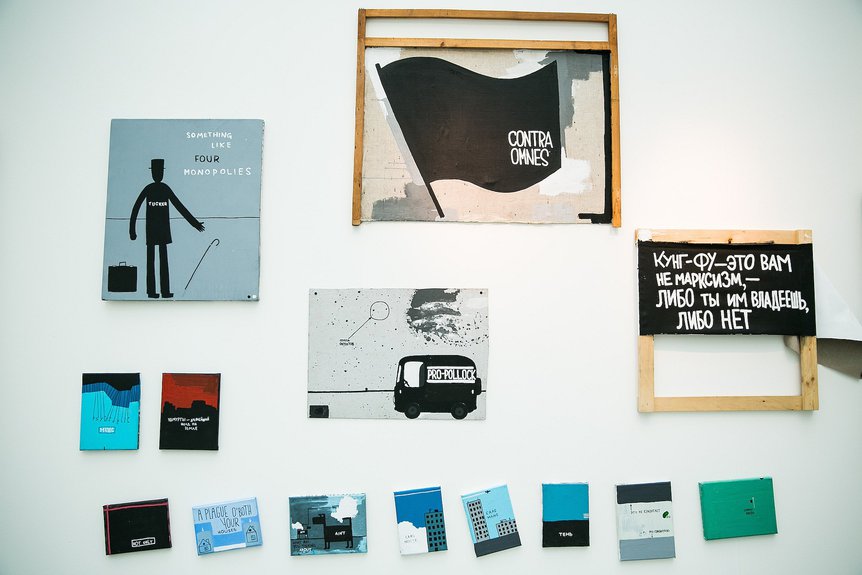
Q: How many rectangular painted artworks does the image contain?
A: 14